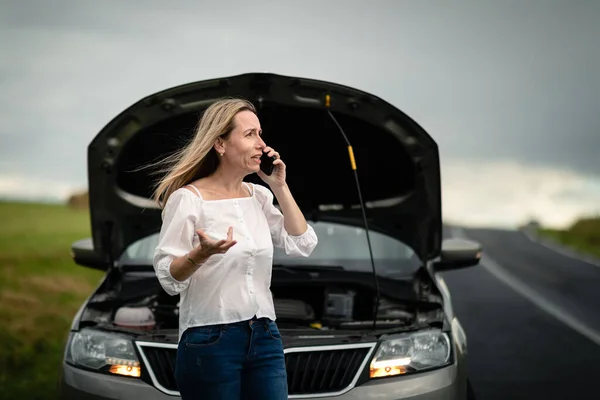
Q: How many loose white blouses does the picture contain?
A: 1